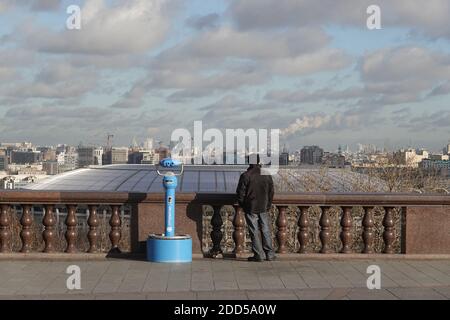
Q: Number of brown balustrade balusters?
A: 14